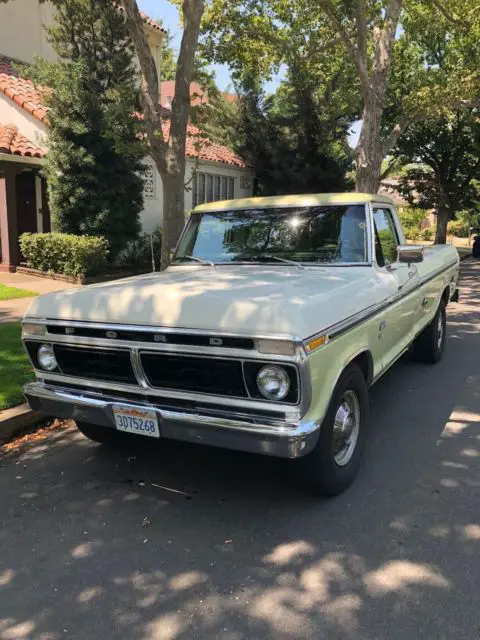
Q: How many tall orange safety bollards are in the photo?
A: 0